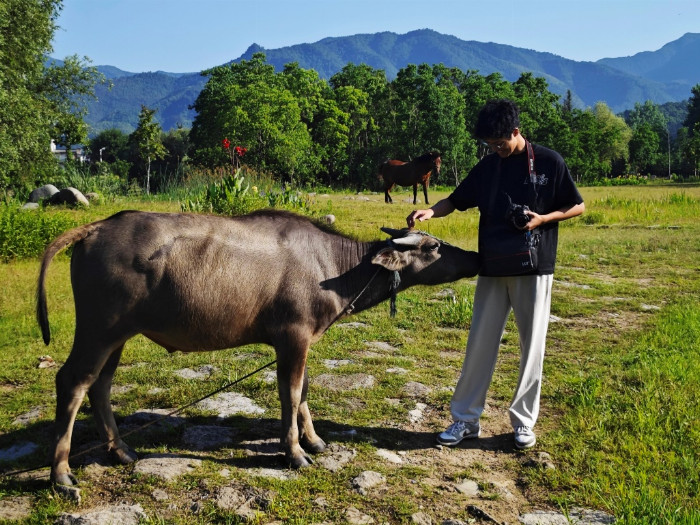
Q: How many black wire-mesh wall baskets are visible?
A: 0